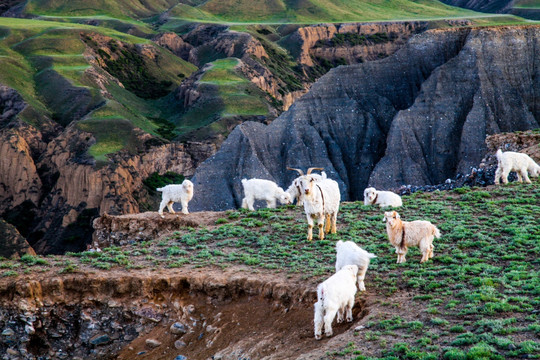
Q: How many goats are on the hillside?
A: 9